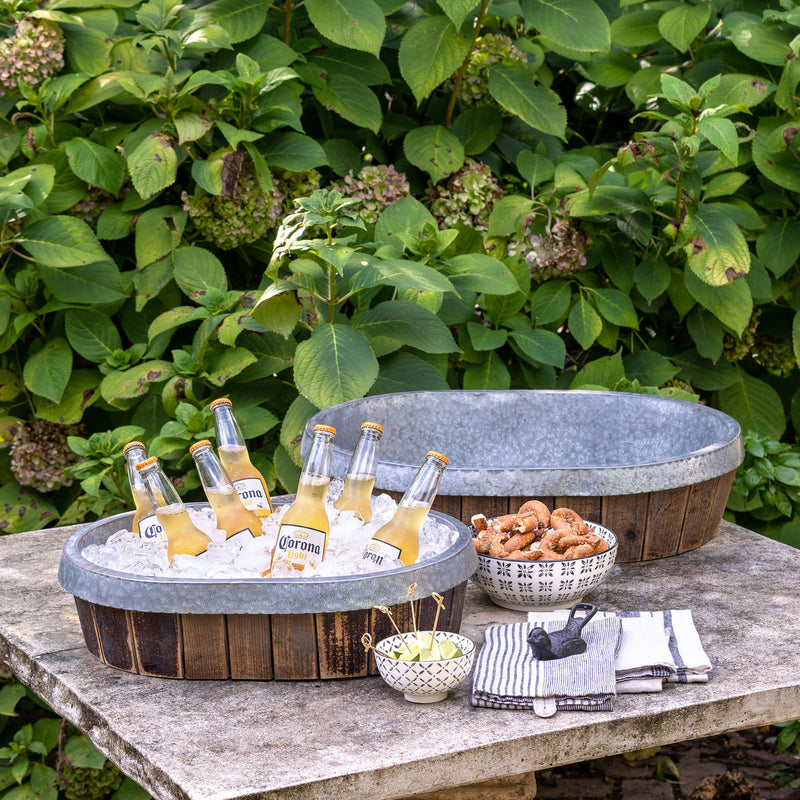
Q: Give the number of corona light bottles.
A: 7